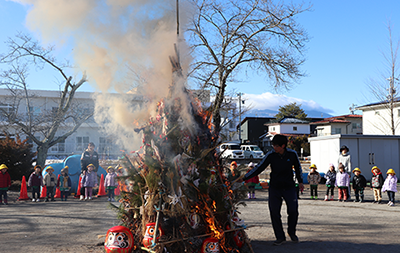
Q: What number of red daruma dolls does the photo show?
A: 3